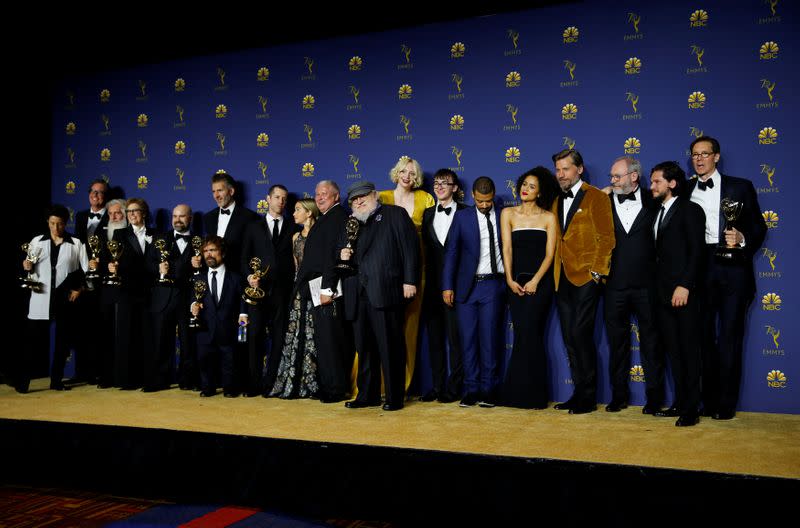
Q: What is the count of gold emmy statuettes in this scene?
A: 9